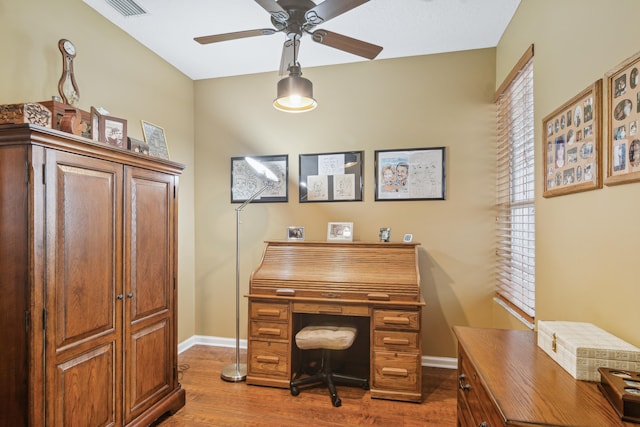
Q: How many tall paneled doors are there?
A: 2